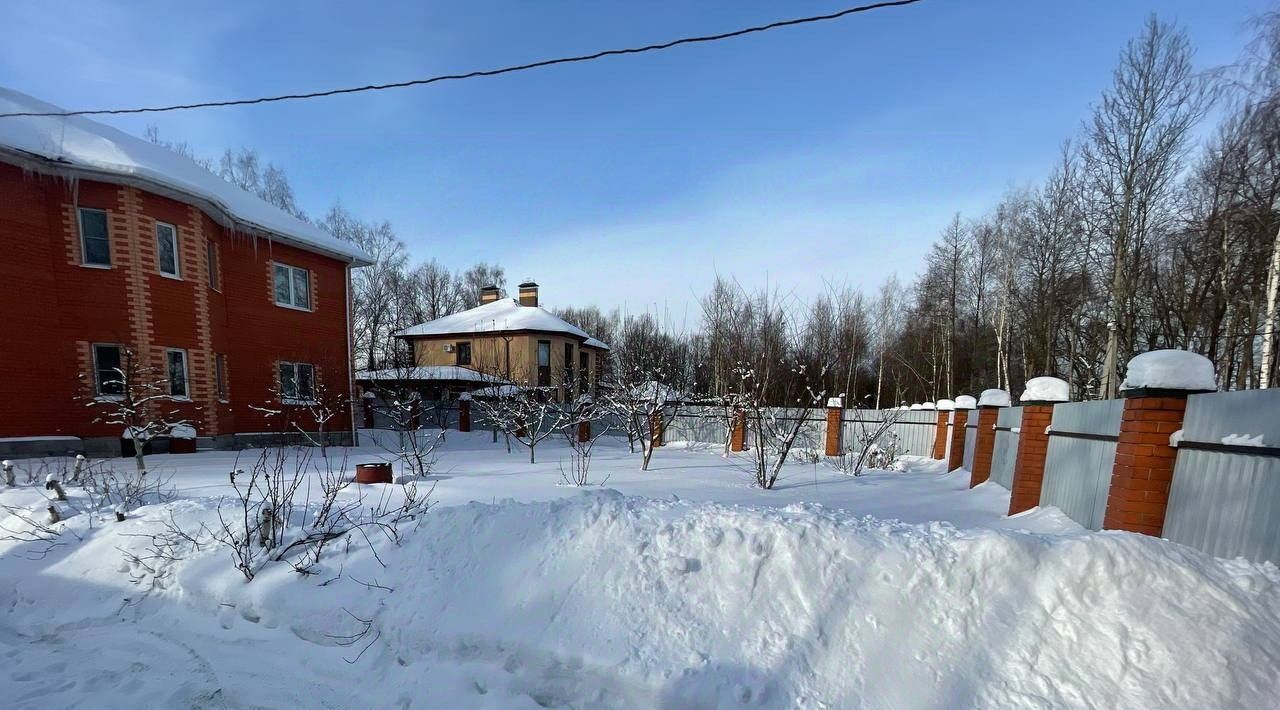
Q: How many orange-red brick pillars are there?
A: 13